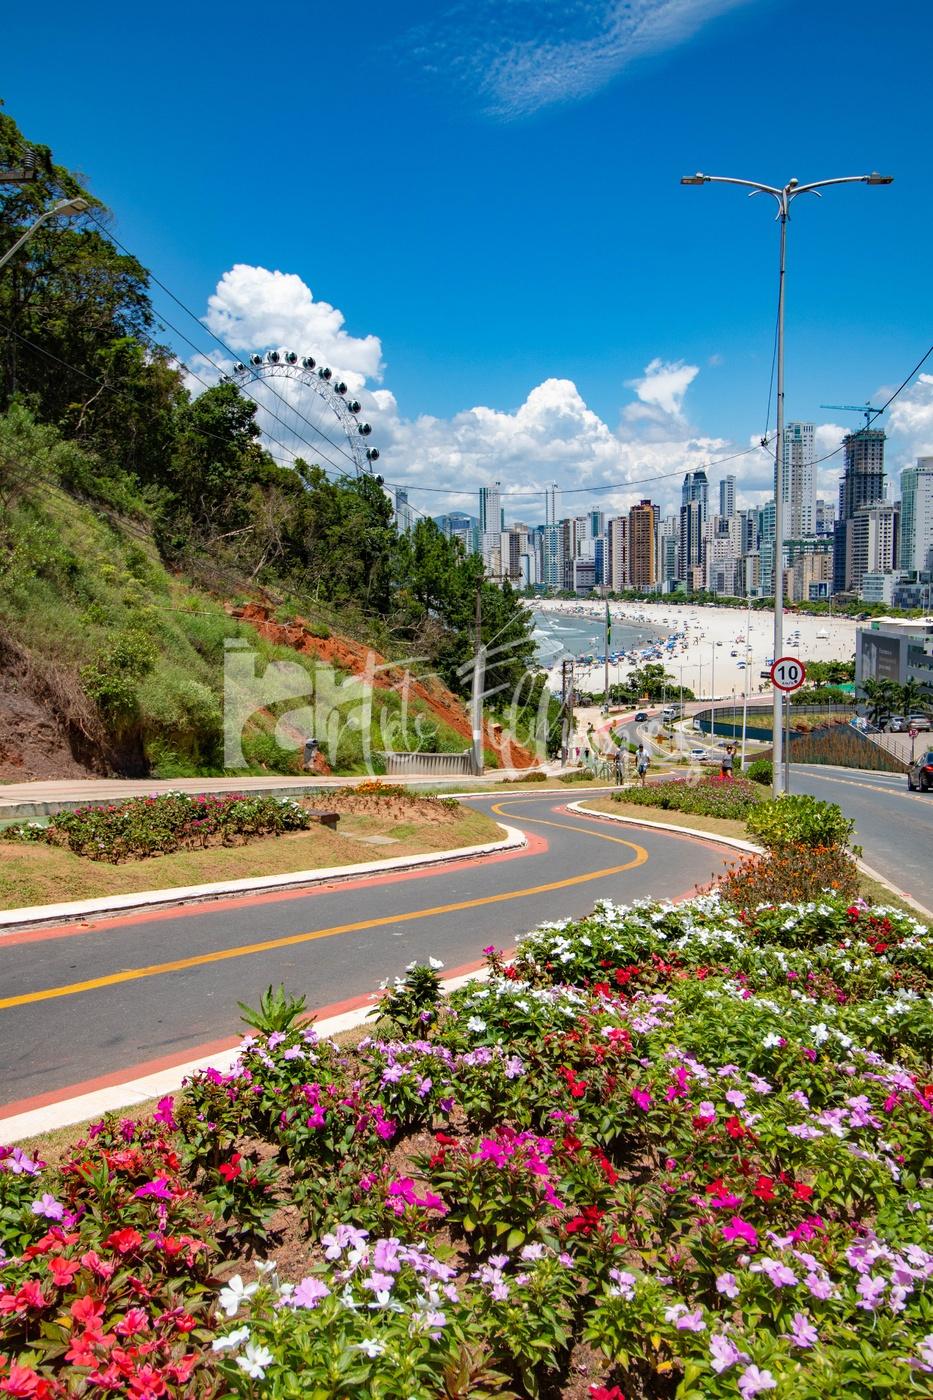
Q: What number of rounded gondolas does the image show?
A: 12